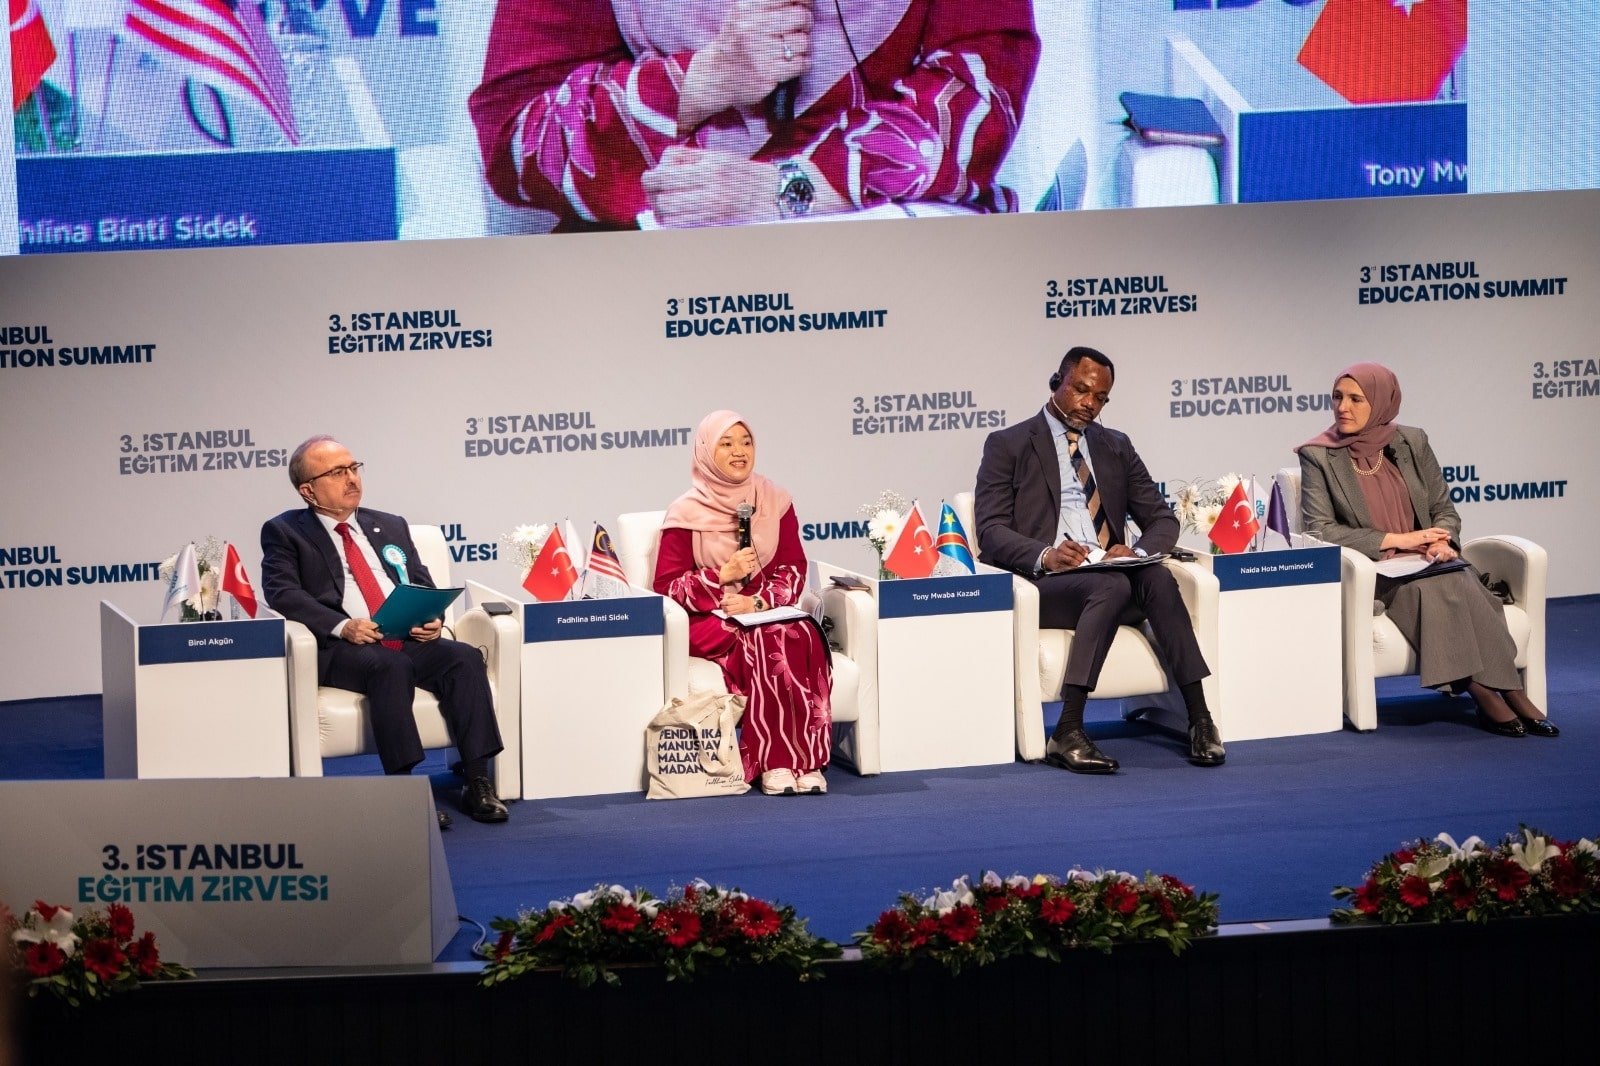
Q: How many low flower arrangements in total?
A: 4